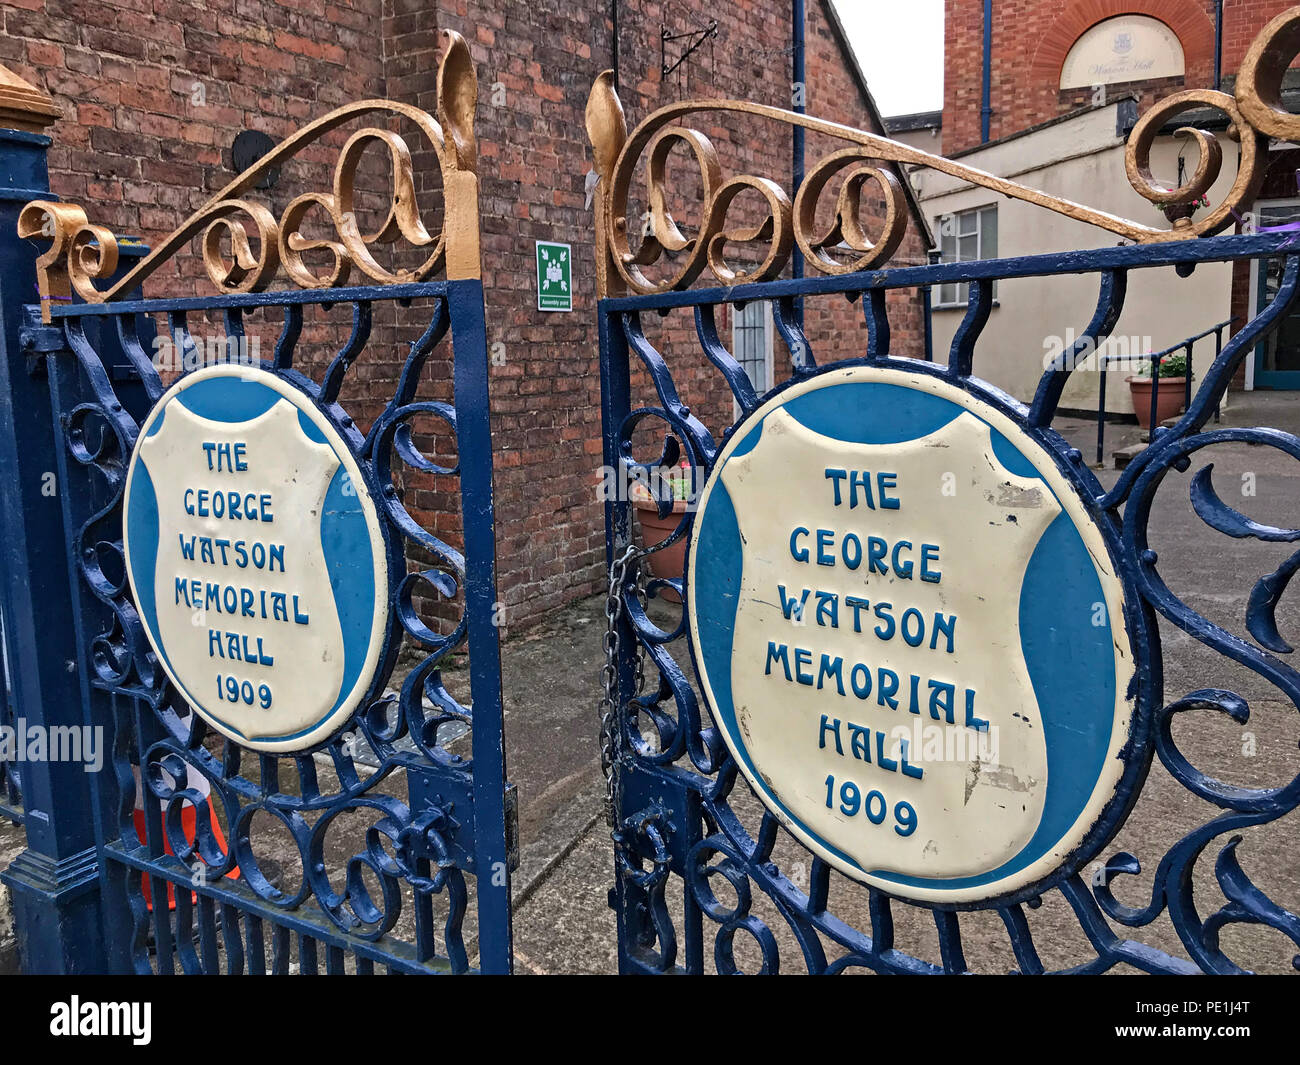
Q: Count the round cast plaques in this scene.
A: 2